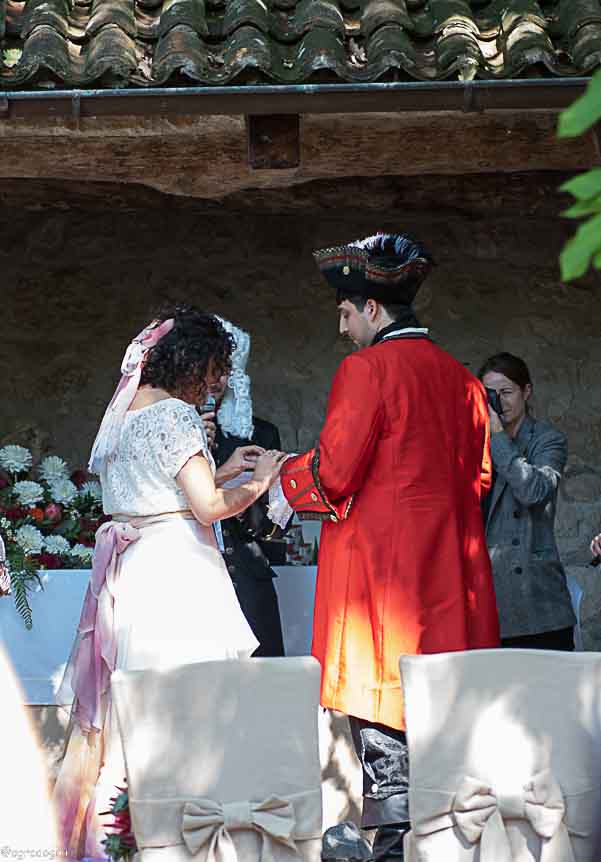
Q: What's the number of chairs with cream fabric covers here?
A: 2